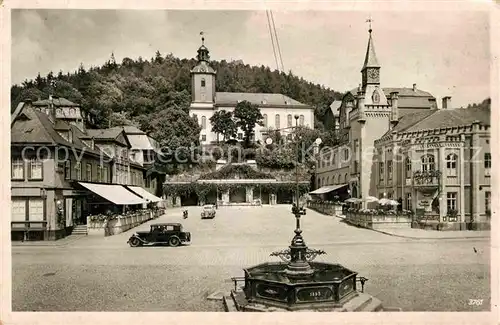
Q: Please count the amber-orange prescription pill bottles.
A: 0